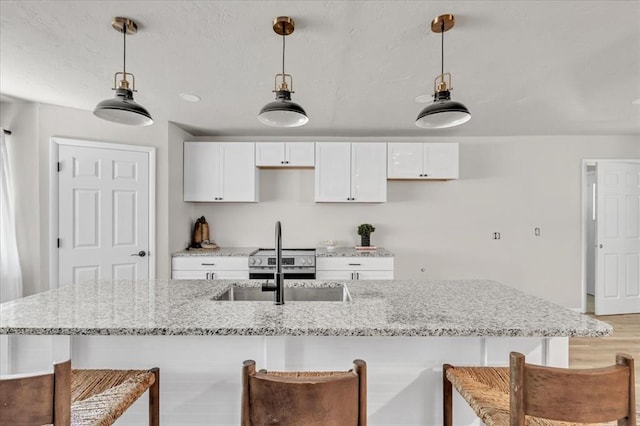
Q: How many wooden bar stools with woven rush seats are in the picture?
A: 3